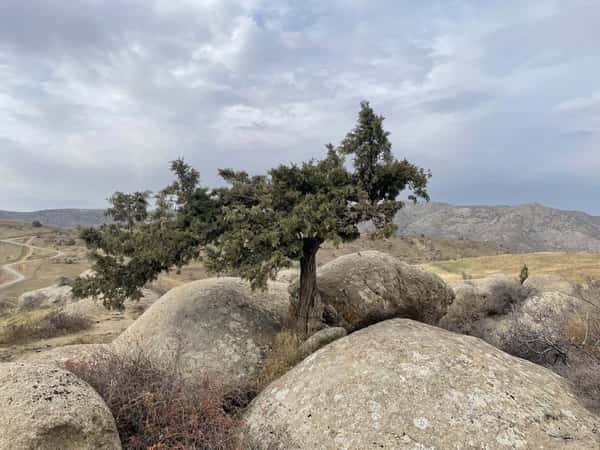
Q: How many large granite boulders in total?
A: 4